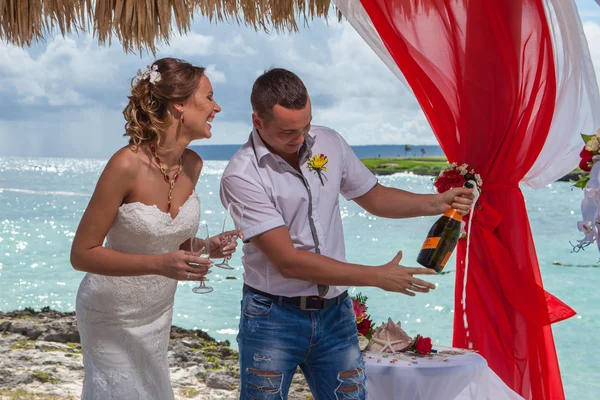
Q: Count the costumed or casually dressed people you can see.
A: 2